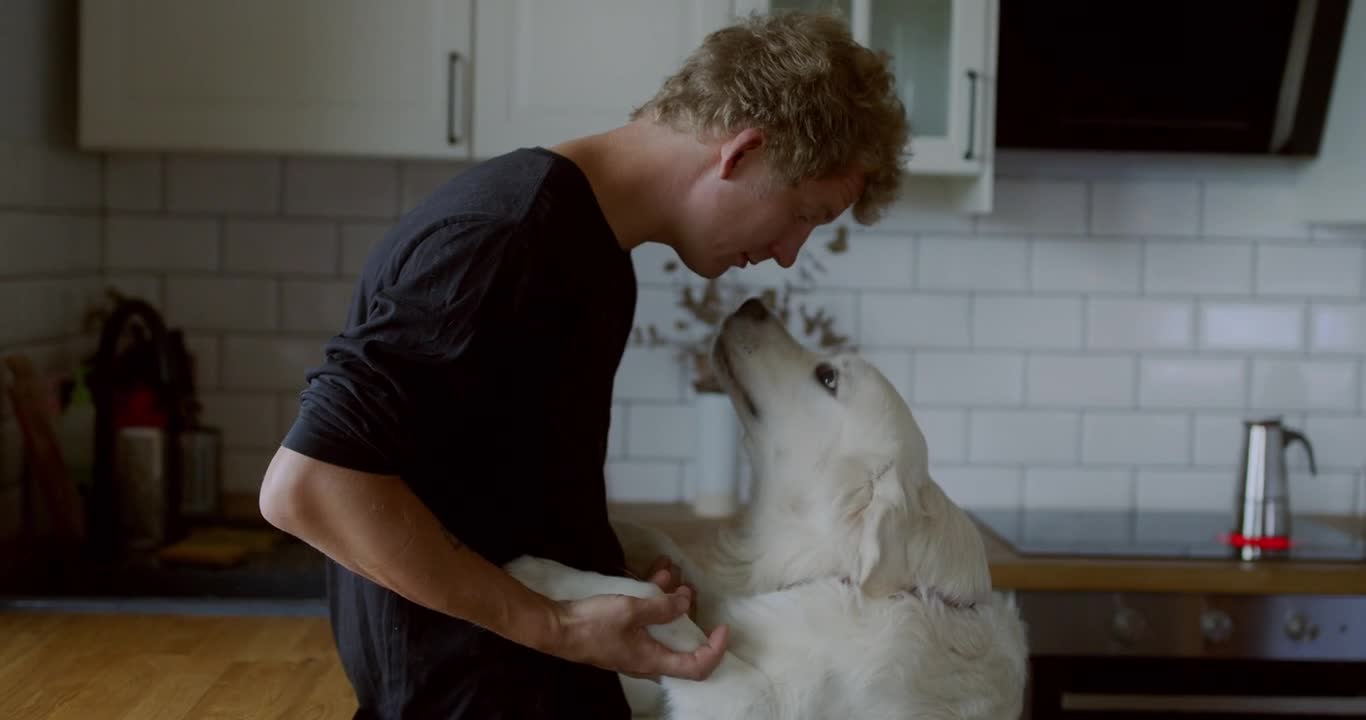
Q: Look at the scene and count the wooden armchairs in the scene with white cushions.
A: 0